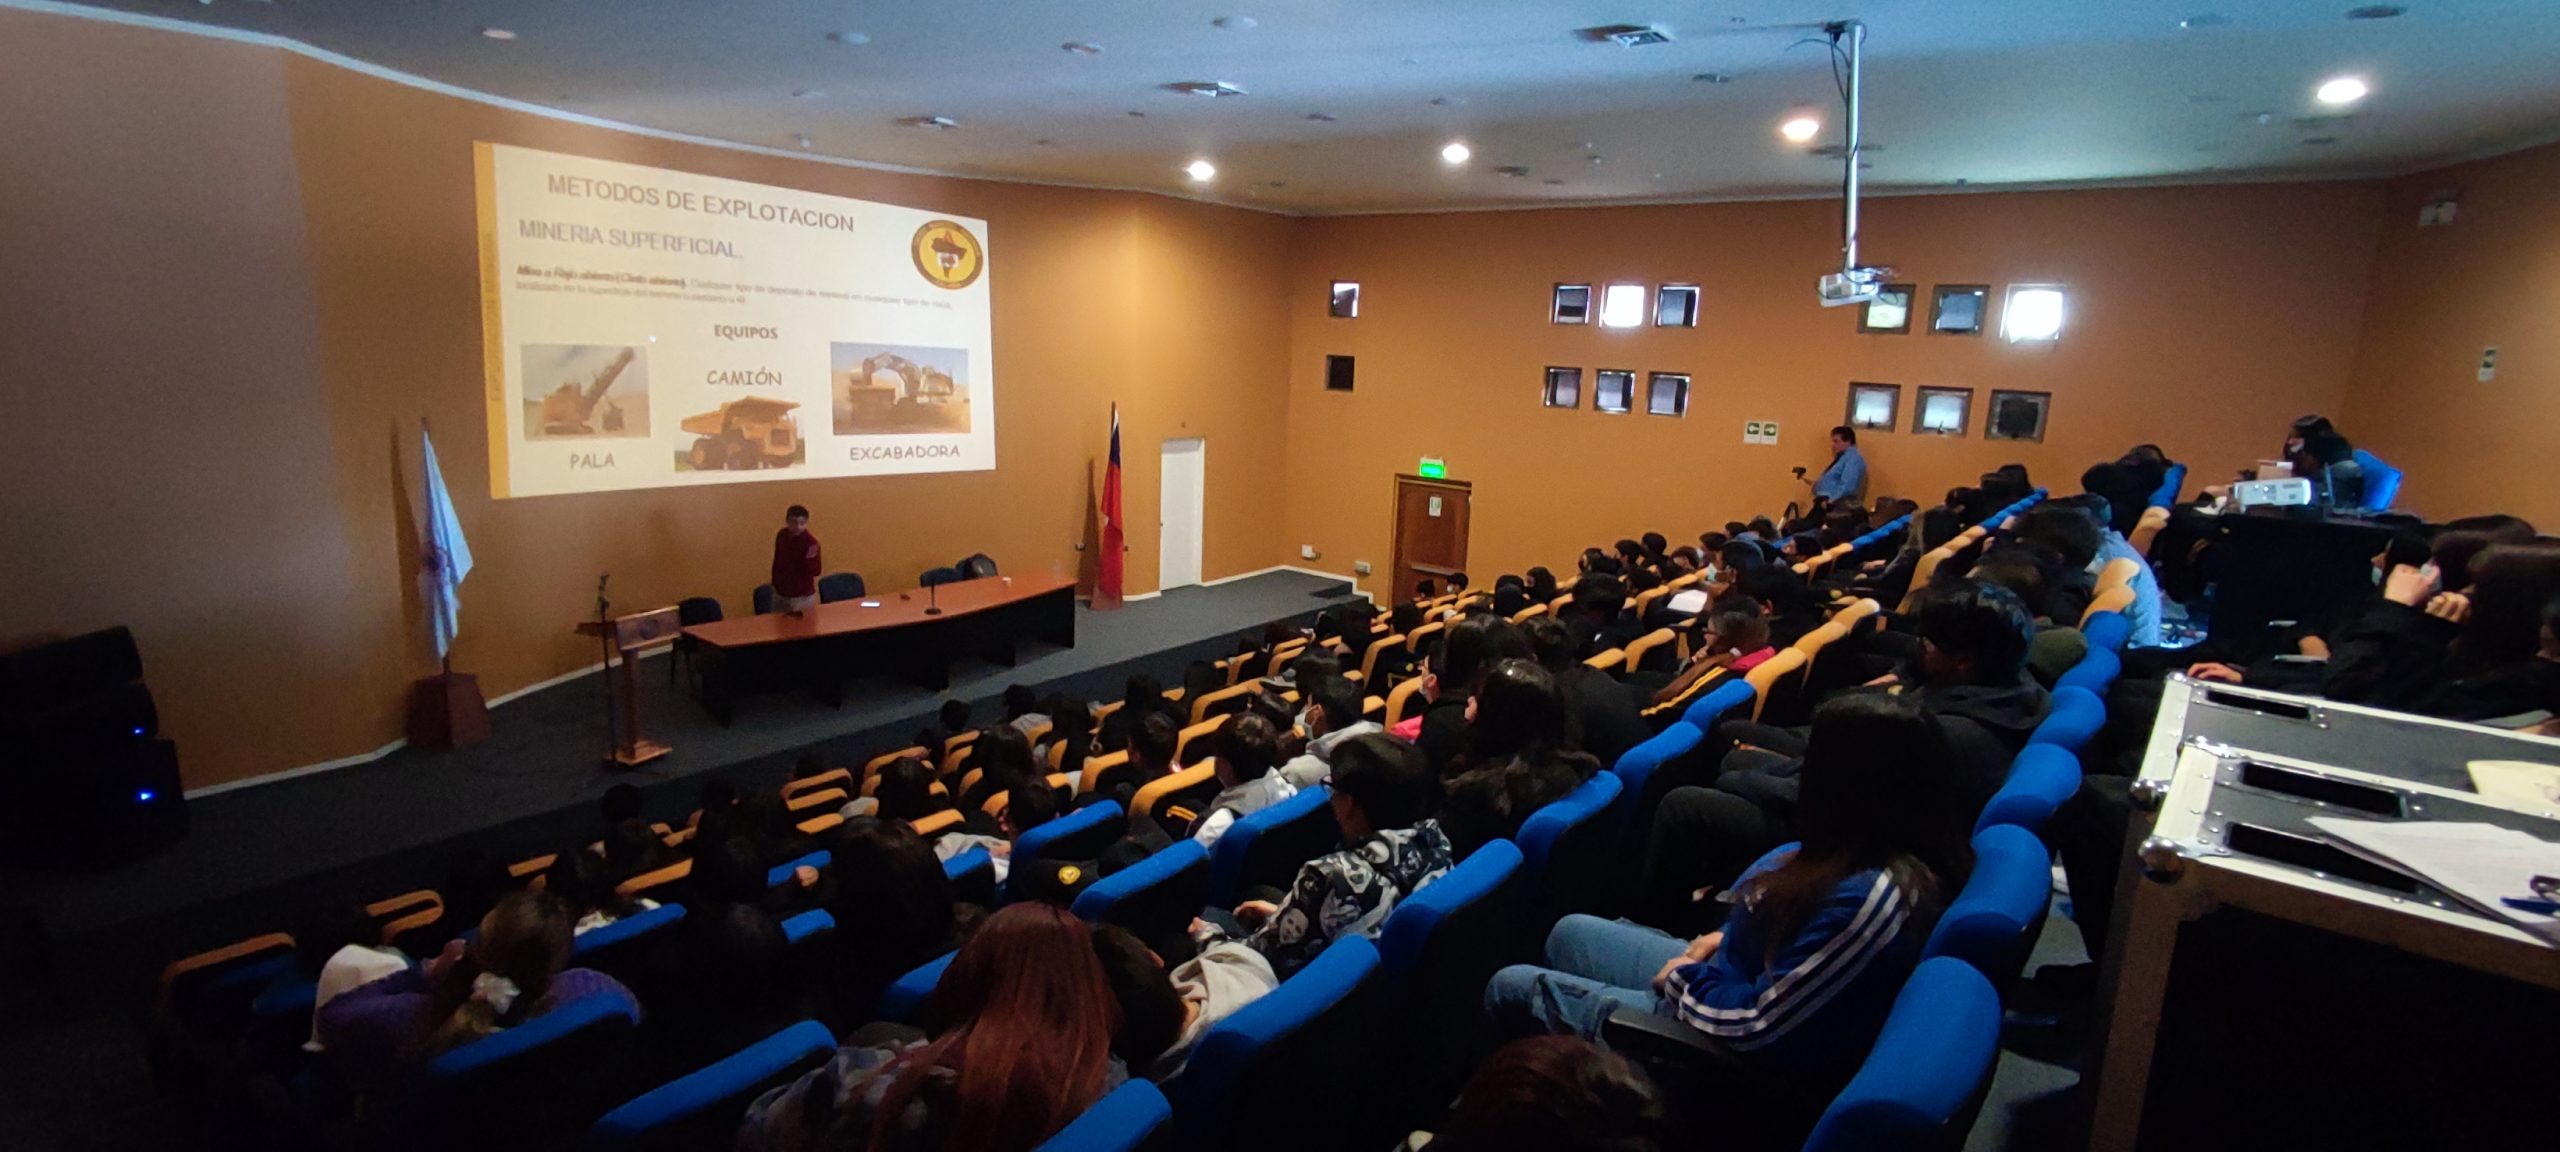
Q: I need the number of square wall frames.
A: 14